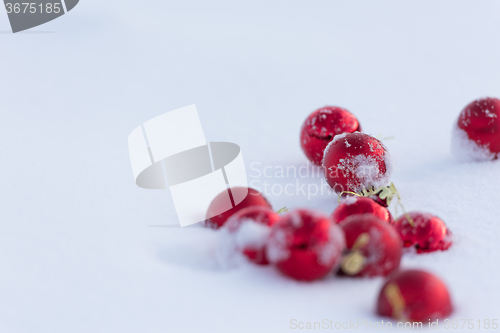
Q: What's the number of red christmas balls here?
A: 10